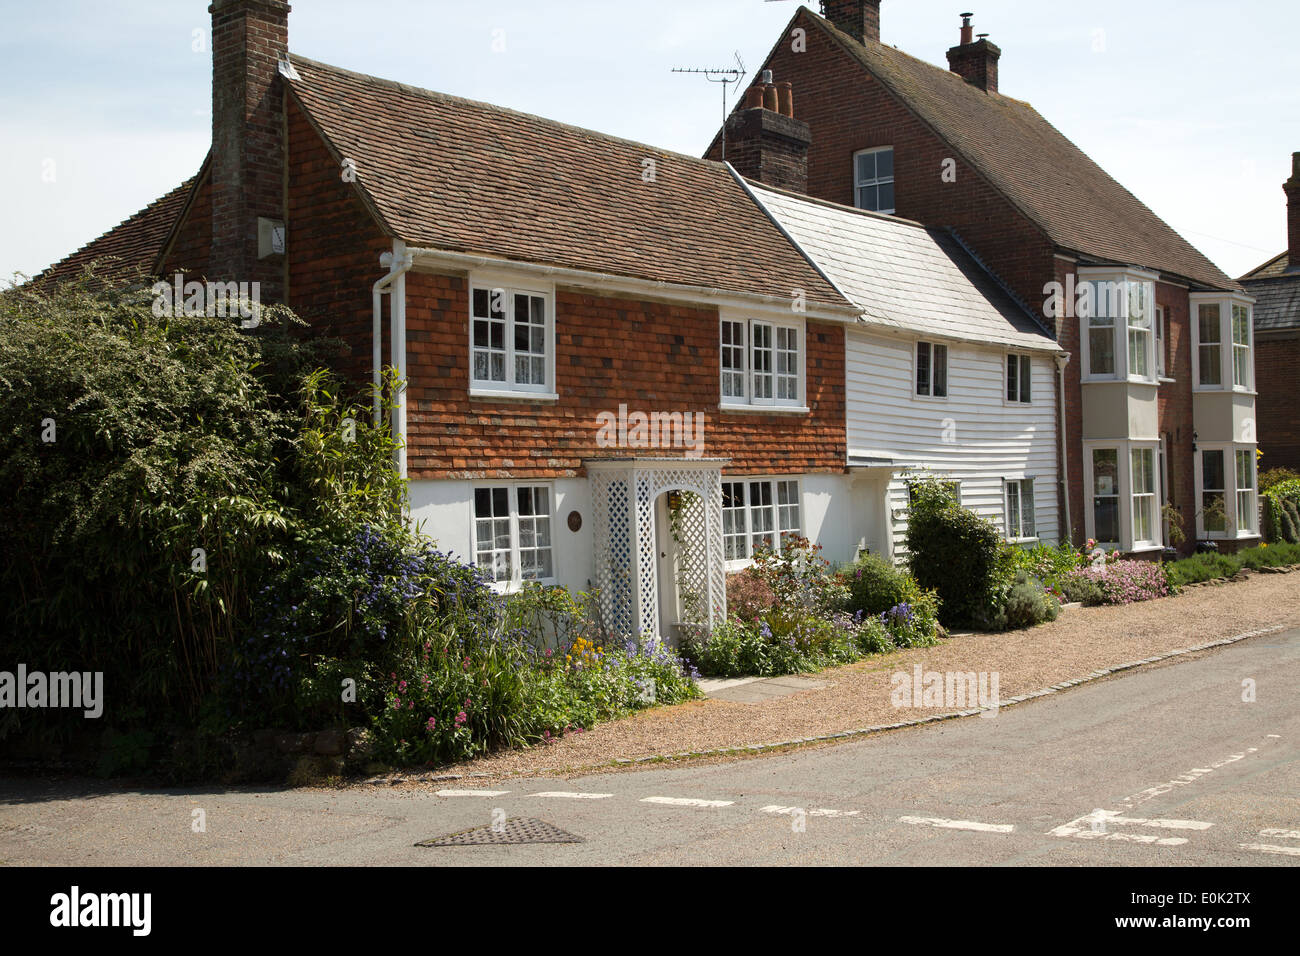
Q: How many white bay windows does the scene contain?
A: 4